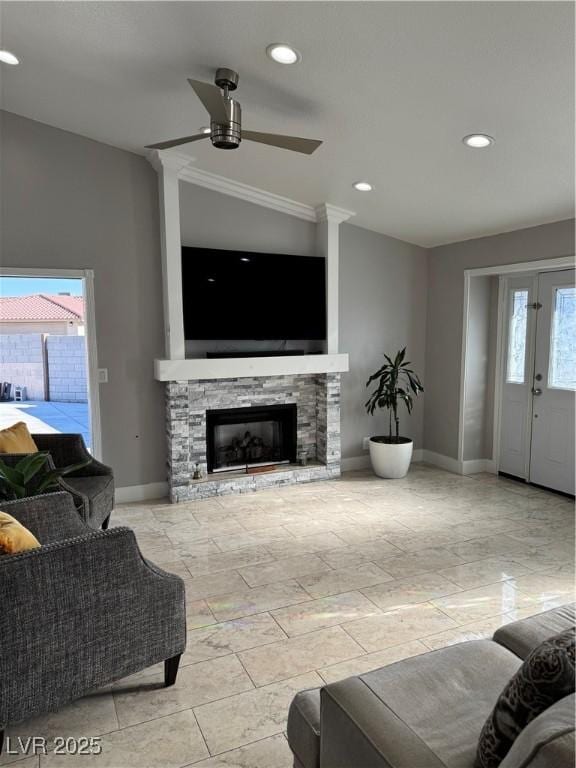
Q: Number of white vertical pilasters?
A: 2